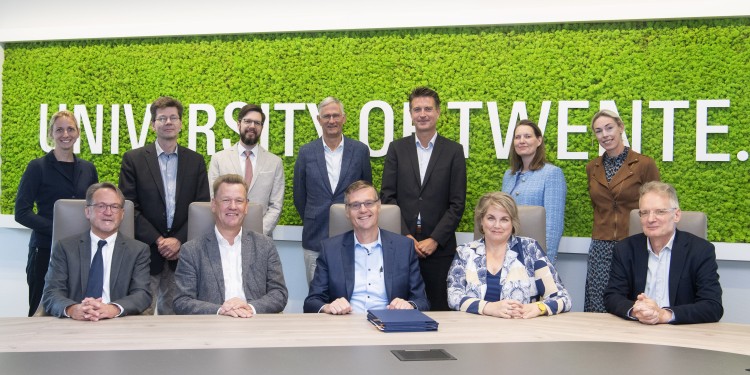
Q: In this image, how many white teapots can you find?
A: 0